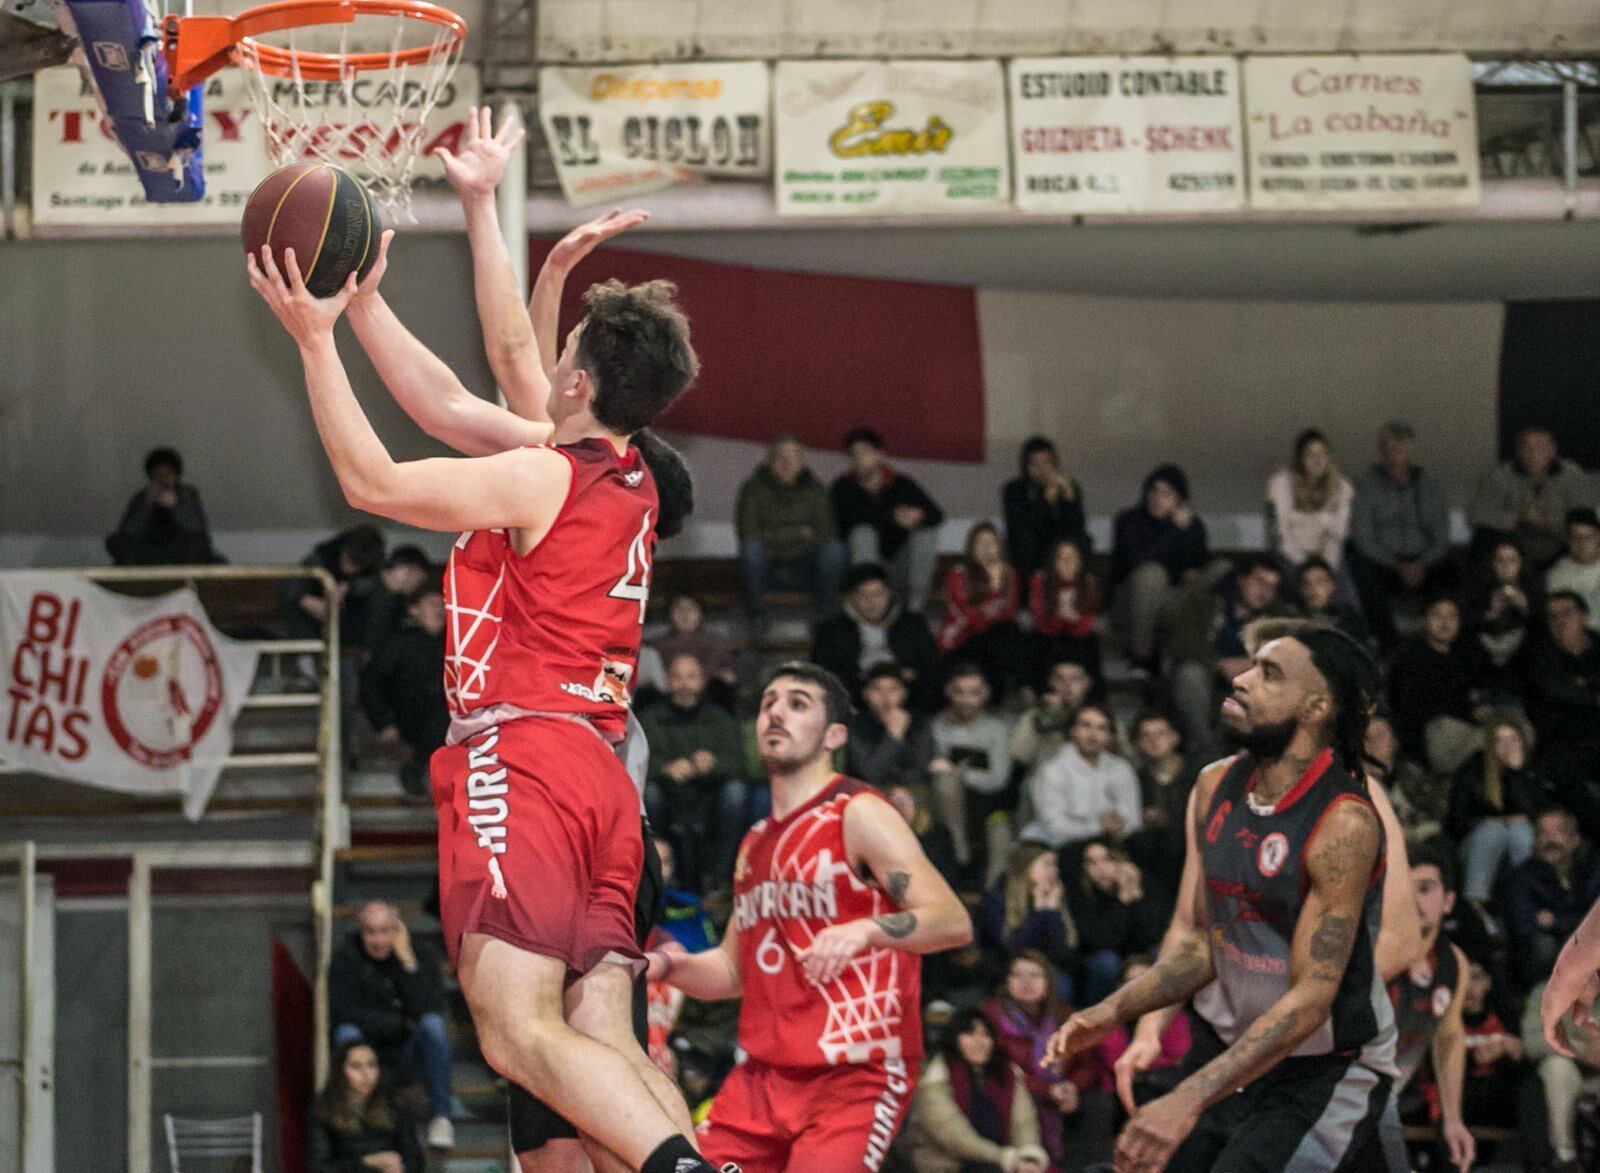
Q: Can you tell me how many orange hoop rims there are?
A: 1